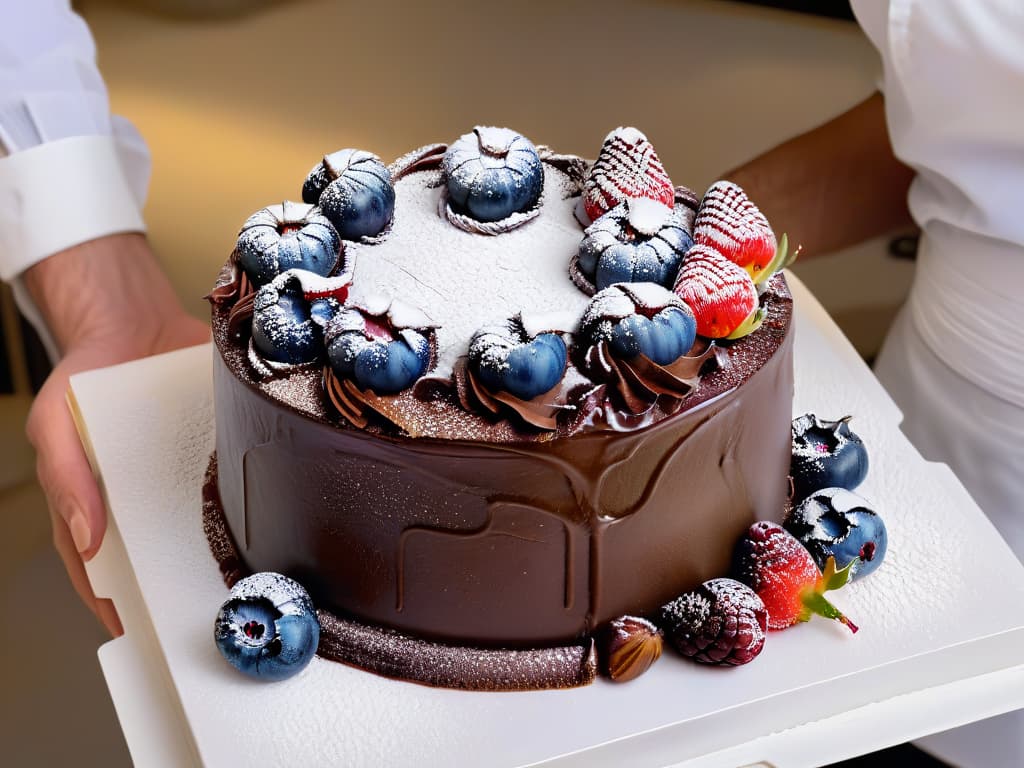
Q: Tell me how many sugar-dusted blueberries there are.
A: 11